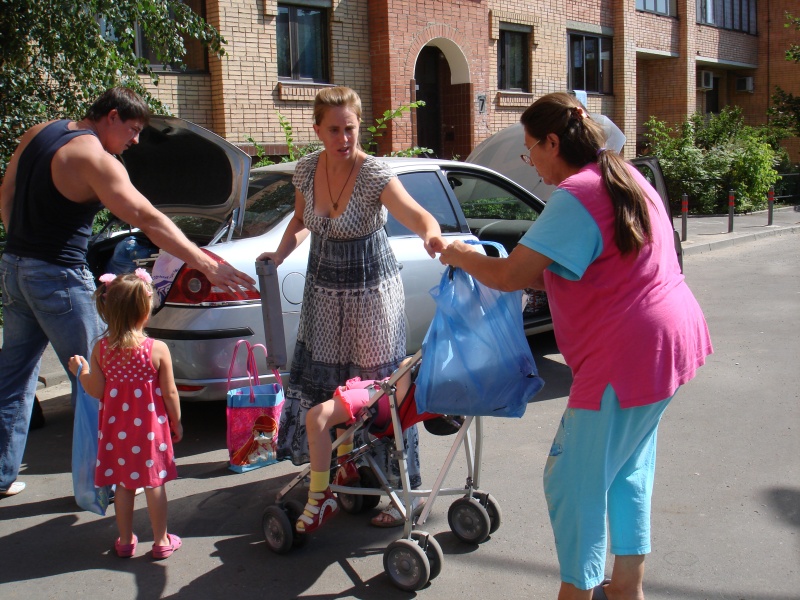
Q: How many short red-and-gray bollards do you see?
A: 3